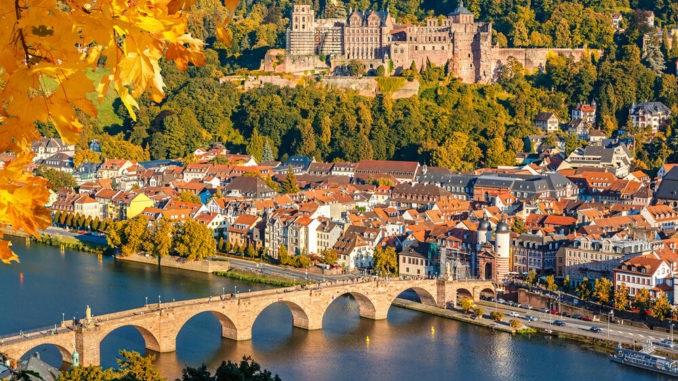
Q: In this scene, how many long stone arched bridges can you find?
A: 1